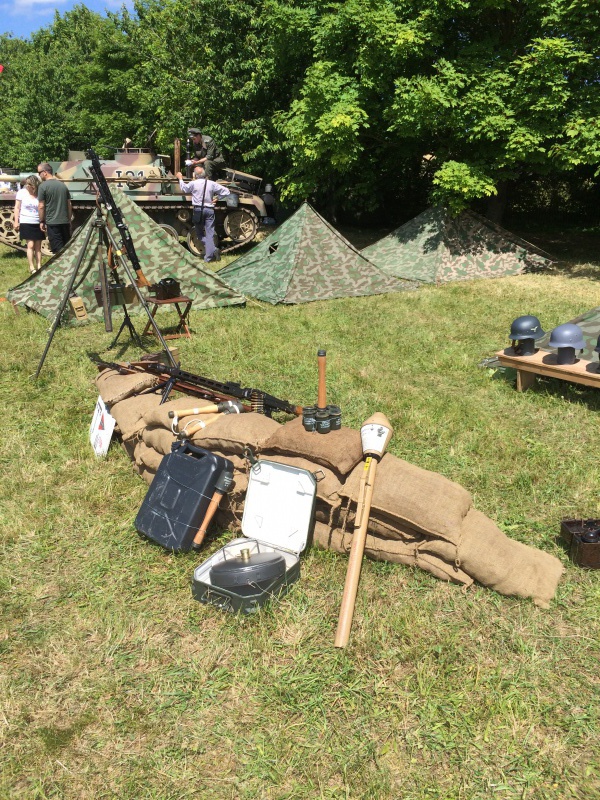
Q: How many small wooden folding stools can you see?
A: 1